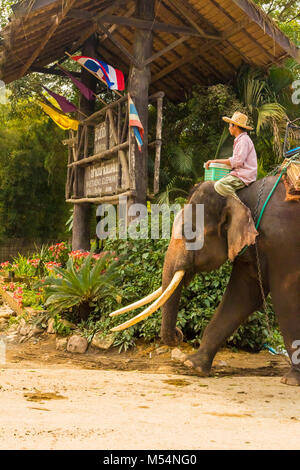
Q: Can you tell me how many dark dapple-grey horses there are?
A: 0